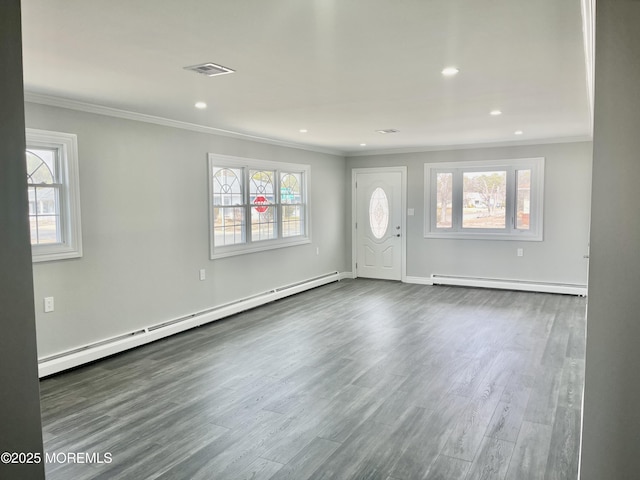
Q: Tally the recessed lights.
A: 6